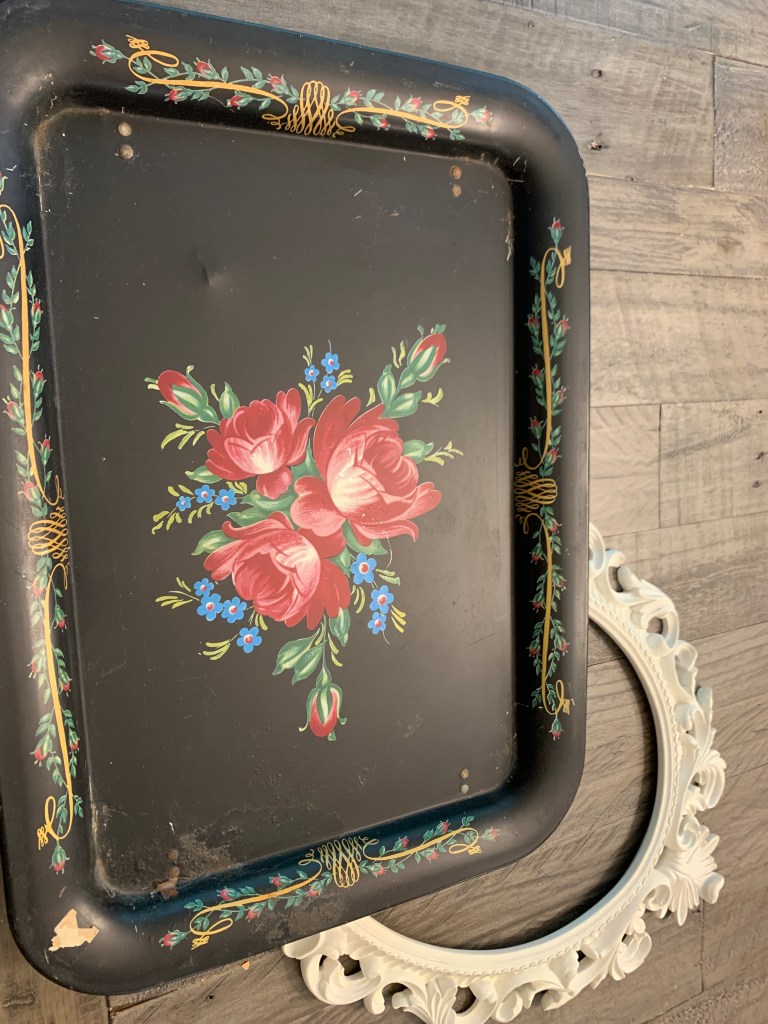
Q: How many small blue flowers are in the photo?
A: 13